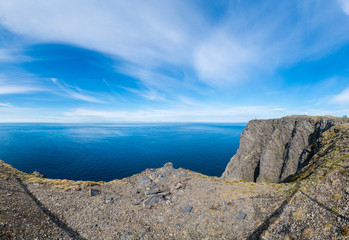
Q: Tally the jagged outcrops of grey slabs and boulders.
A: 1